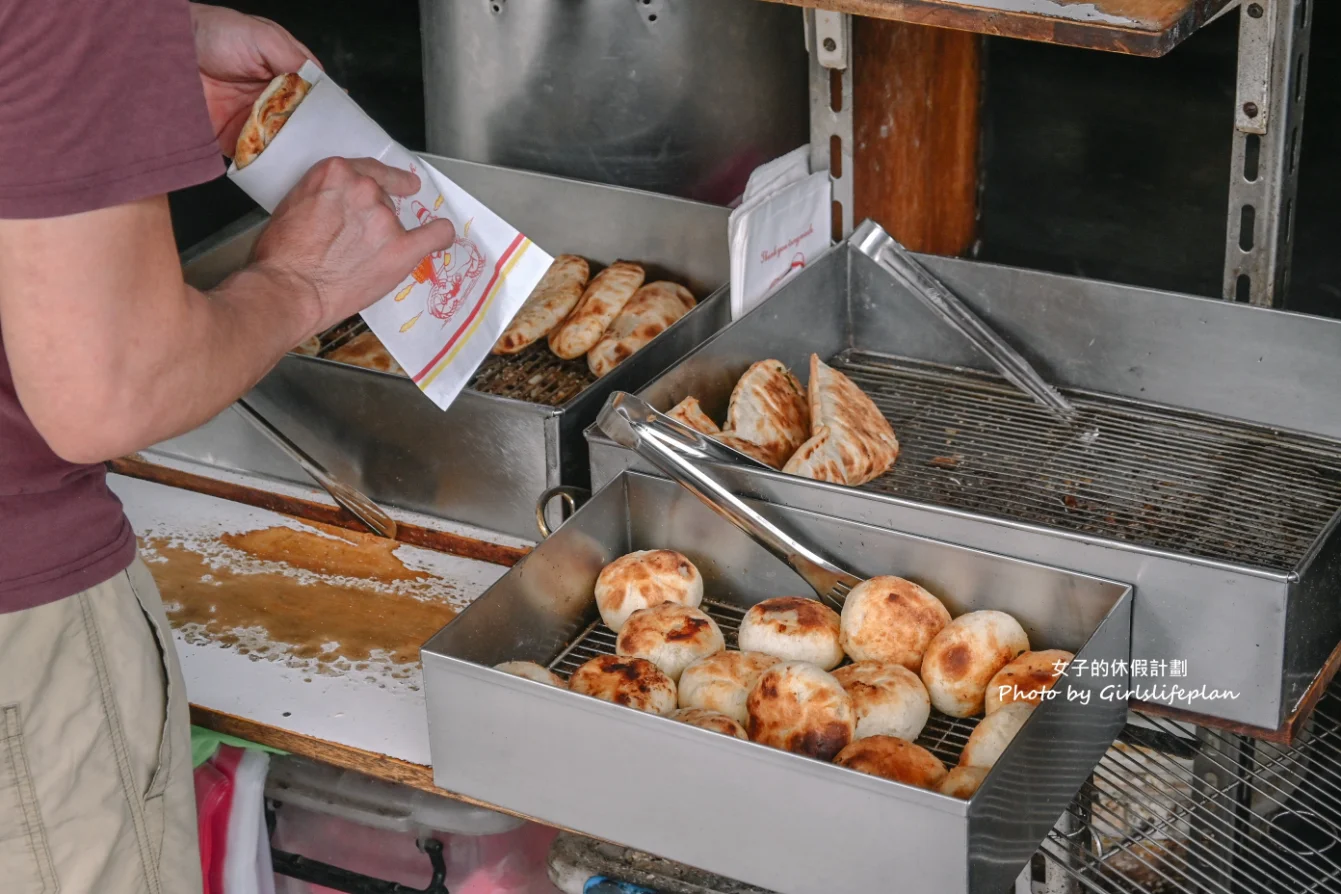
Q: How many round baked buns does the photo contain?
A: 15